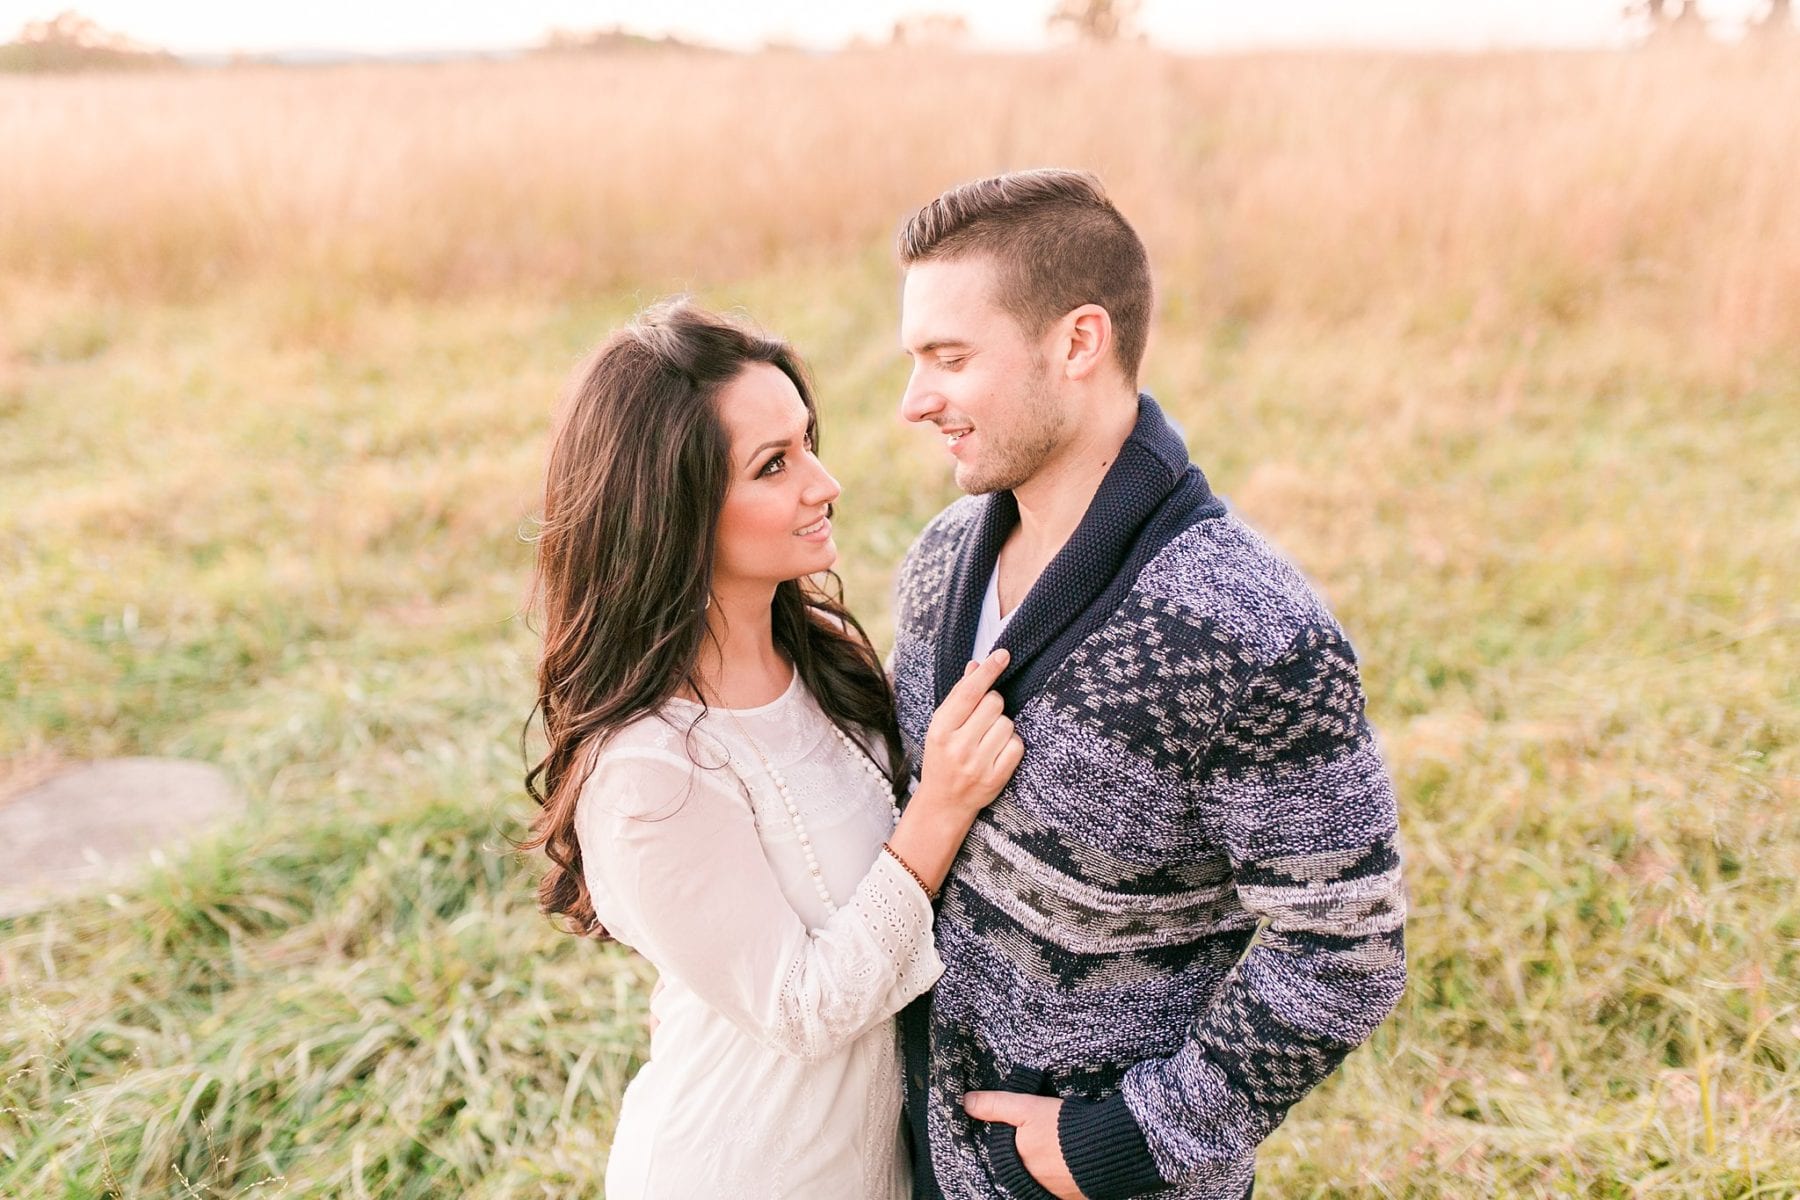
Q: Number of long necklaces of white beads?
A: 1